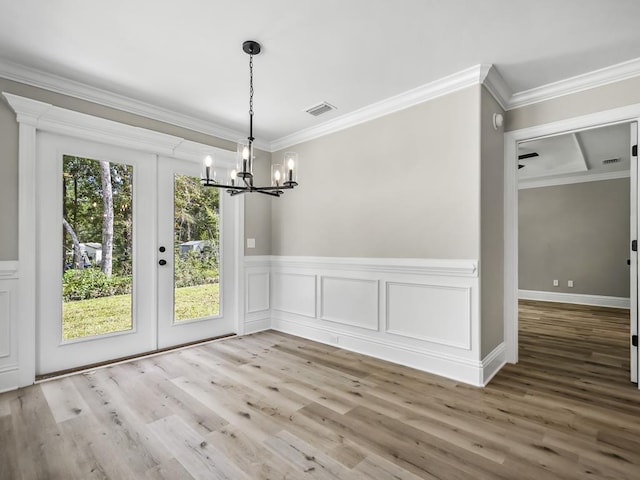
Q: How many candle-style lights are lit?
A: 5